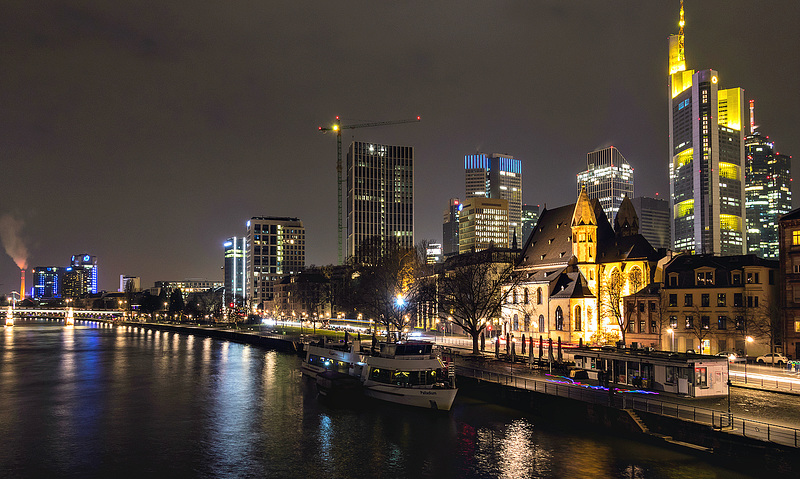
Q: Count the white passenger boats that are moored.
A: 1